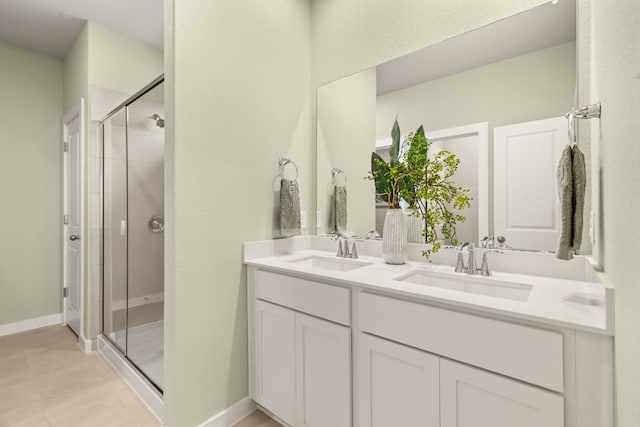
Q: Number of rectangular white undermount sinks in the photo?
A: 2